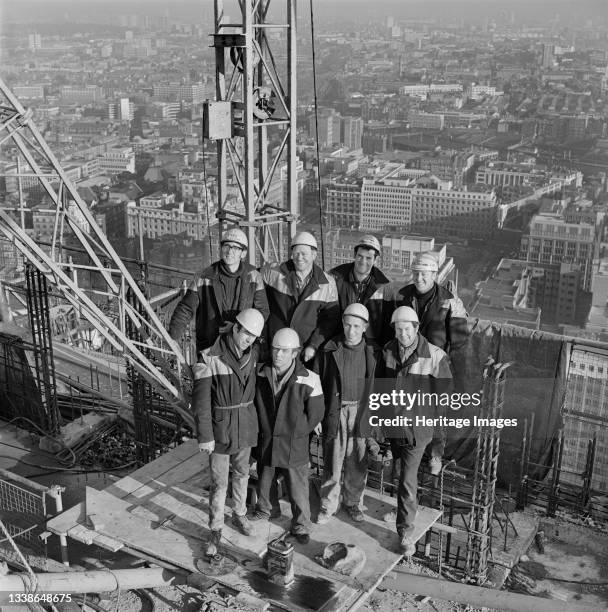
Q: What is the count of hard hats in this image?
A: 8